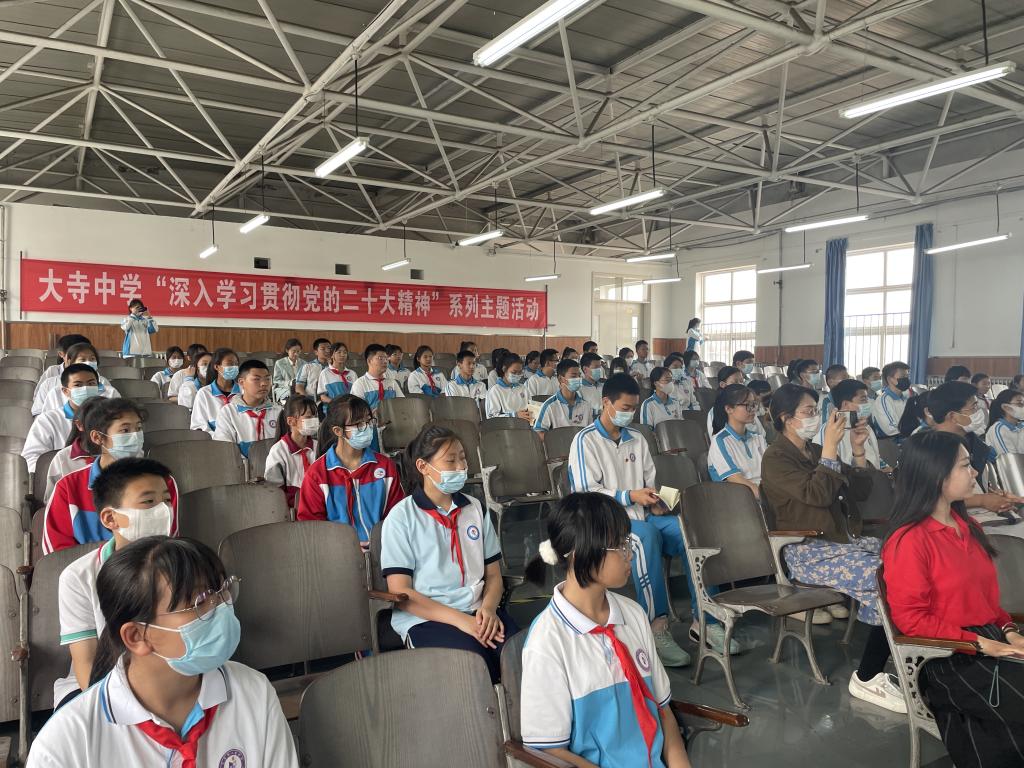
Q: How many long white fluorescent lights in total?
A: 14